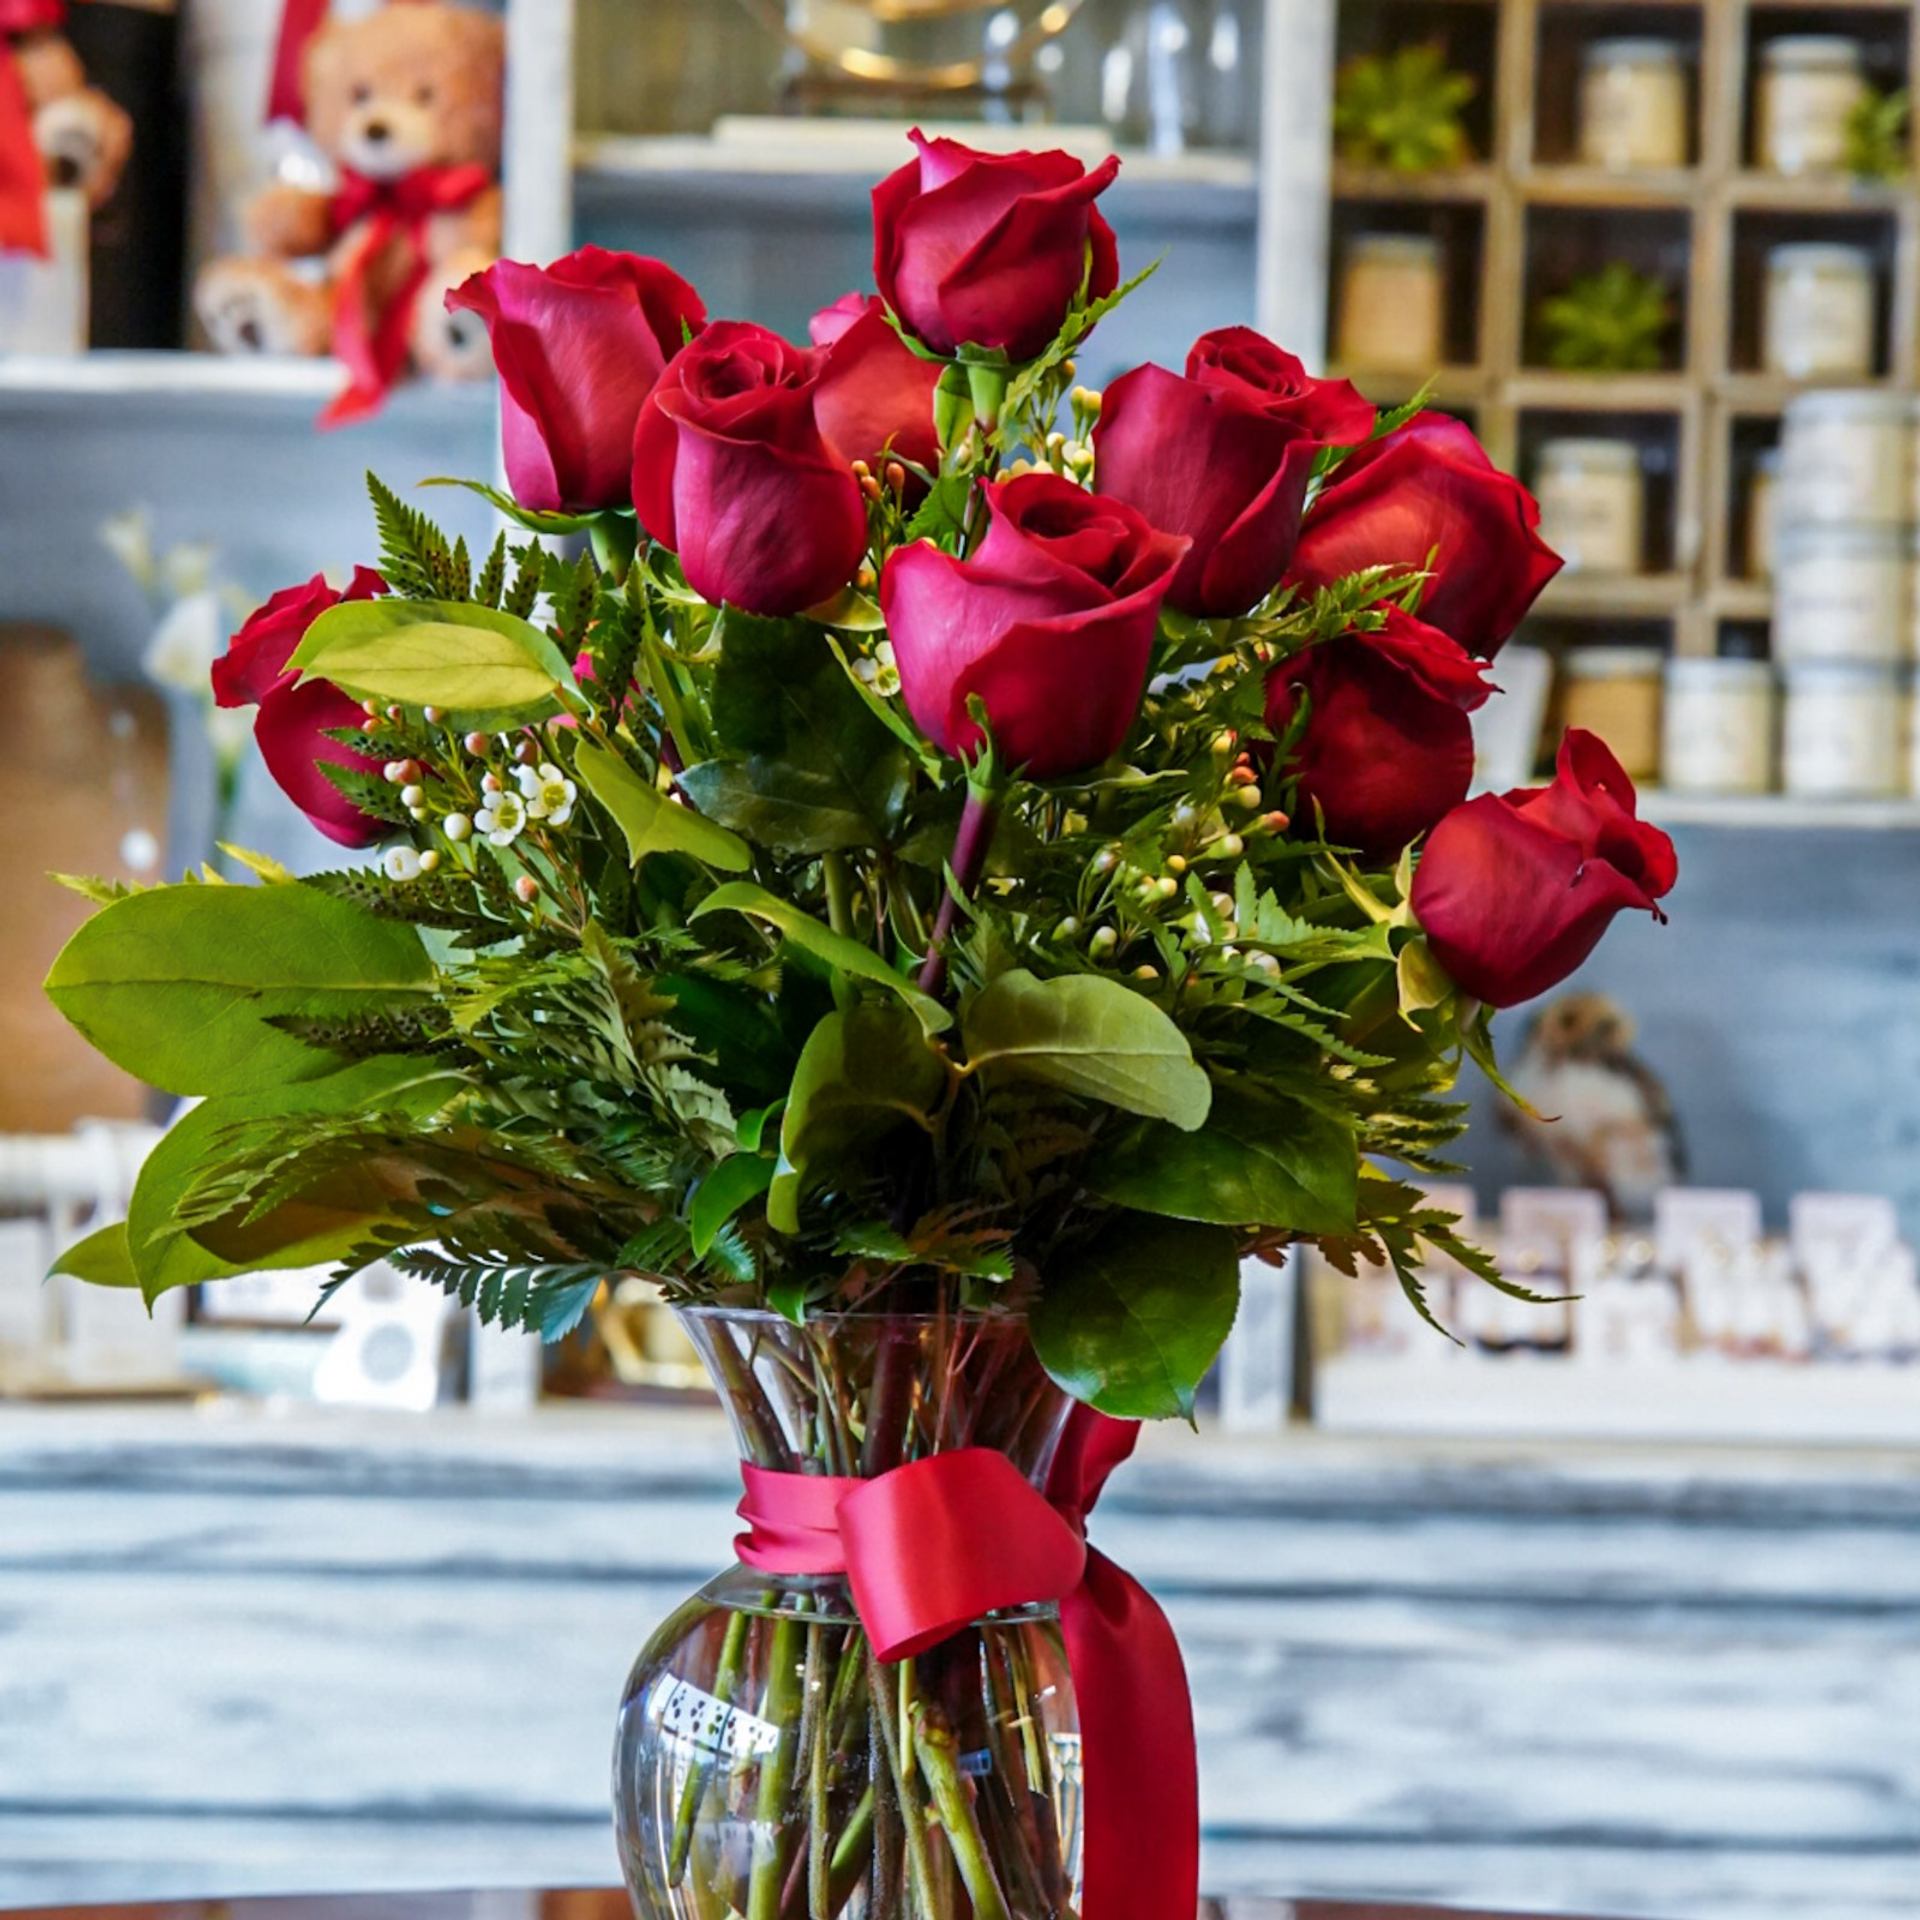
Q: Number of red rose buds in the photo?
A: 10